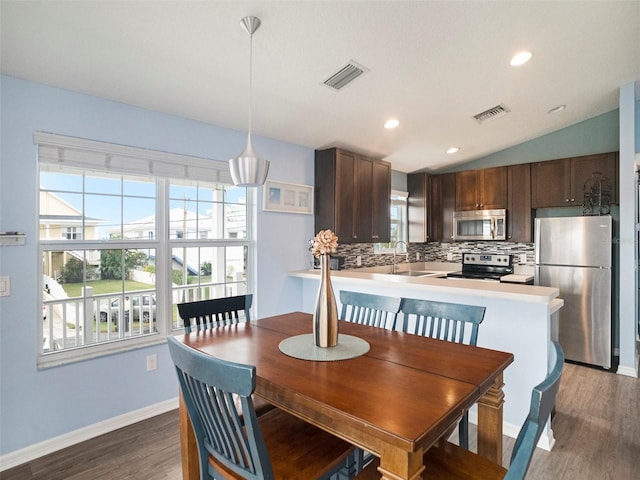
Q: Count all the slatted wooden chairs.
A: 5